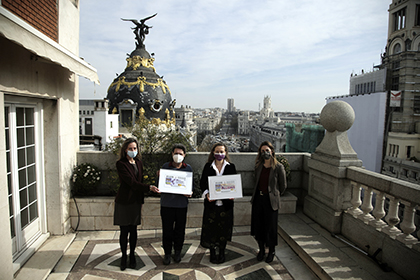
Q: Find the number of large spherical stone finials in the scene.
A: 1